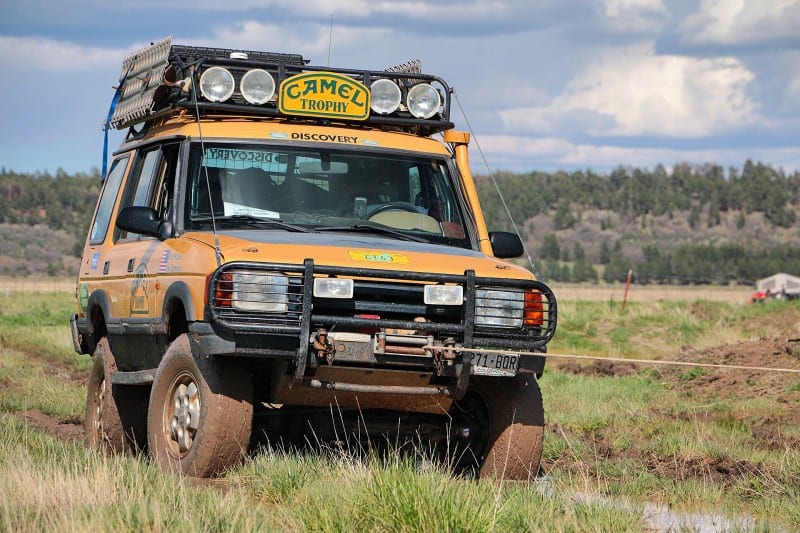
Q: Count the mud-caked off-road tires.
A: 3